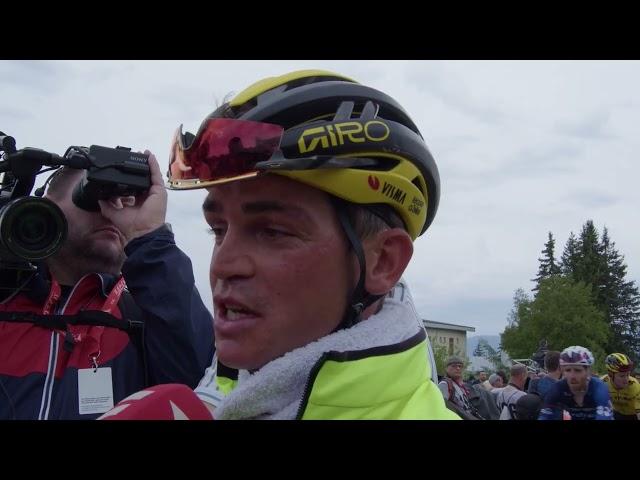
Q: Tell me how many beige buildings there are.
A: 1